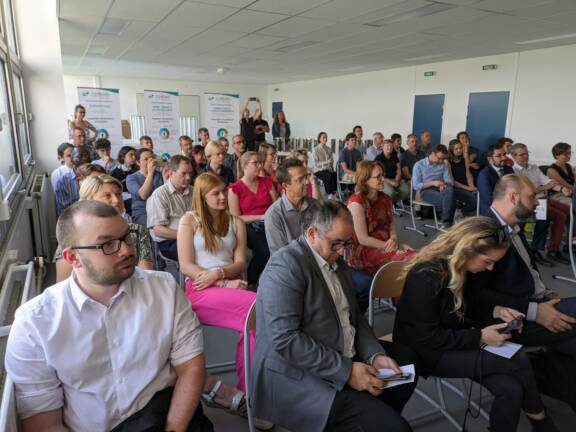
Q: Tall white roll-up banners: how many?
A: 3